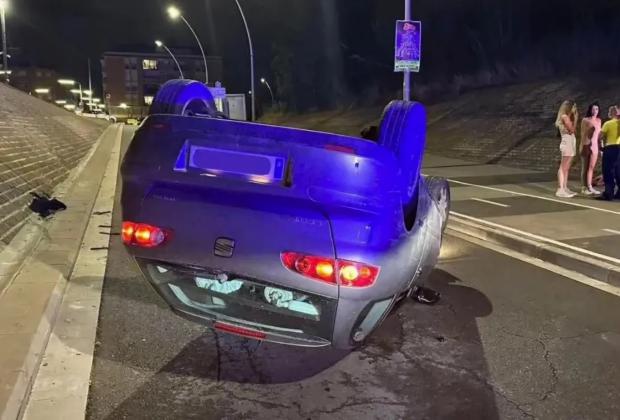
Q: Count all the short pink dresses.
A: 1